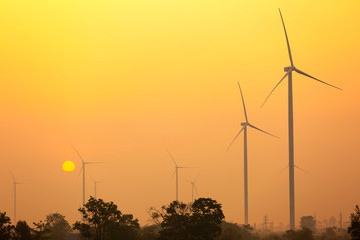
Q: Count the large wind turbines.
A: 2